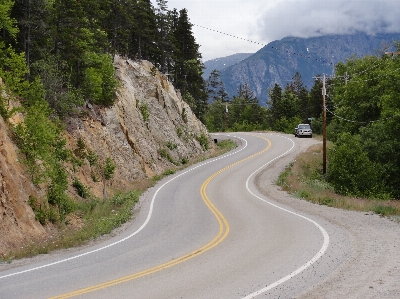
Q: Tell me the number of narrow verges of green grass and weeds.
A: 2